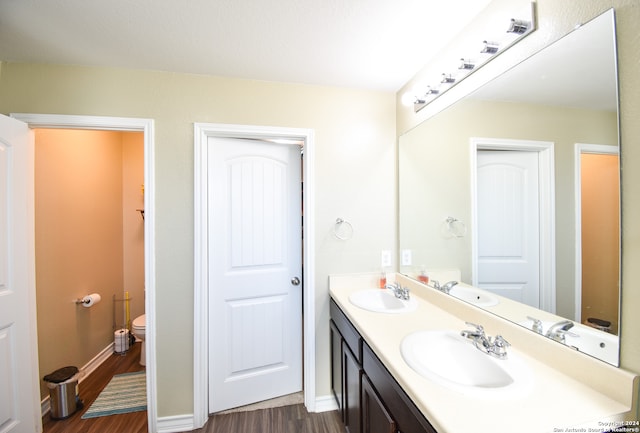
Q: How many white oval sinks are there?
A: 2